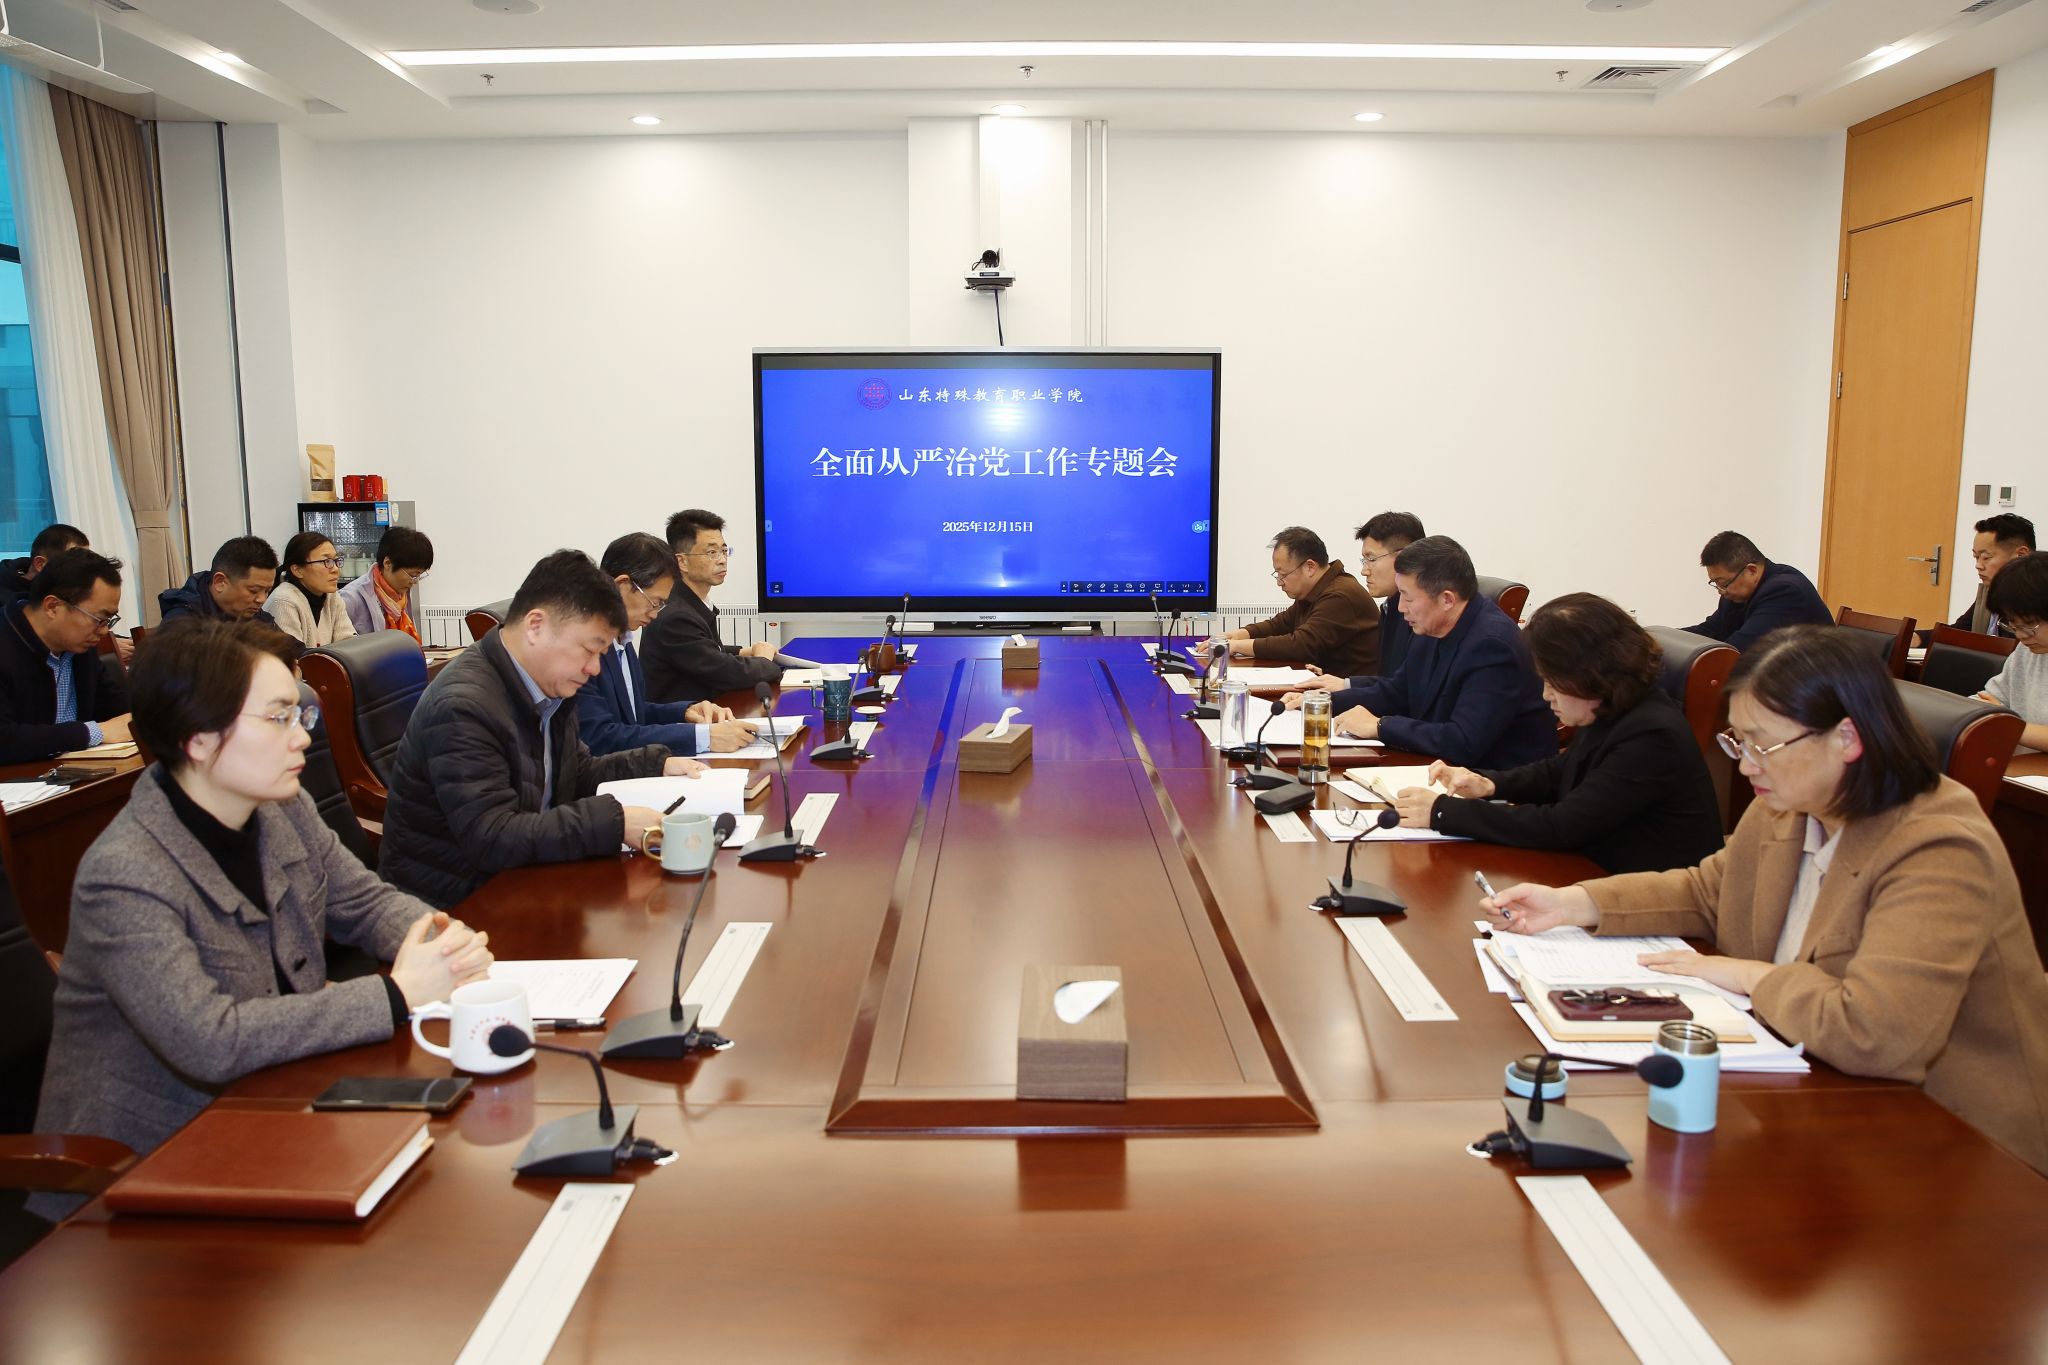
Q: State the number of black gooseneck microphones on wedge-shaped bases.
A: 12